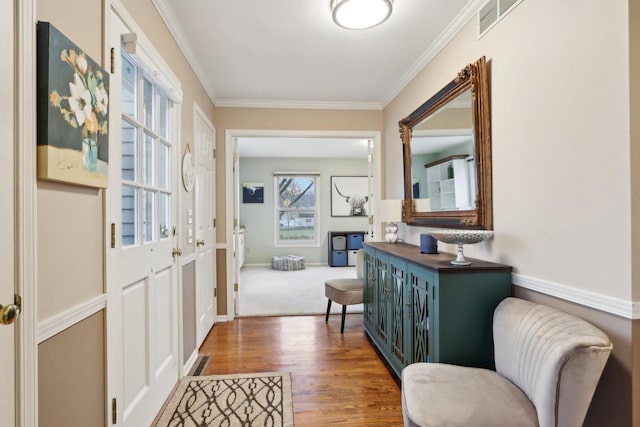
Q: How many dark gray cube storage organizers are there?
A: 1